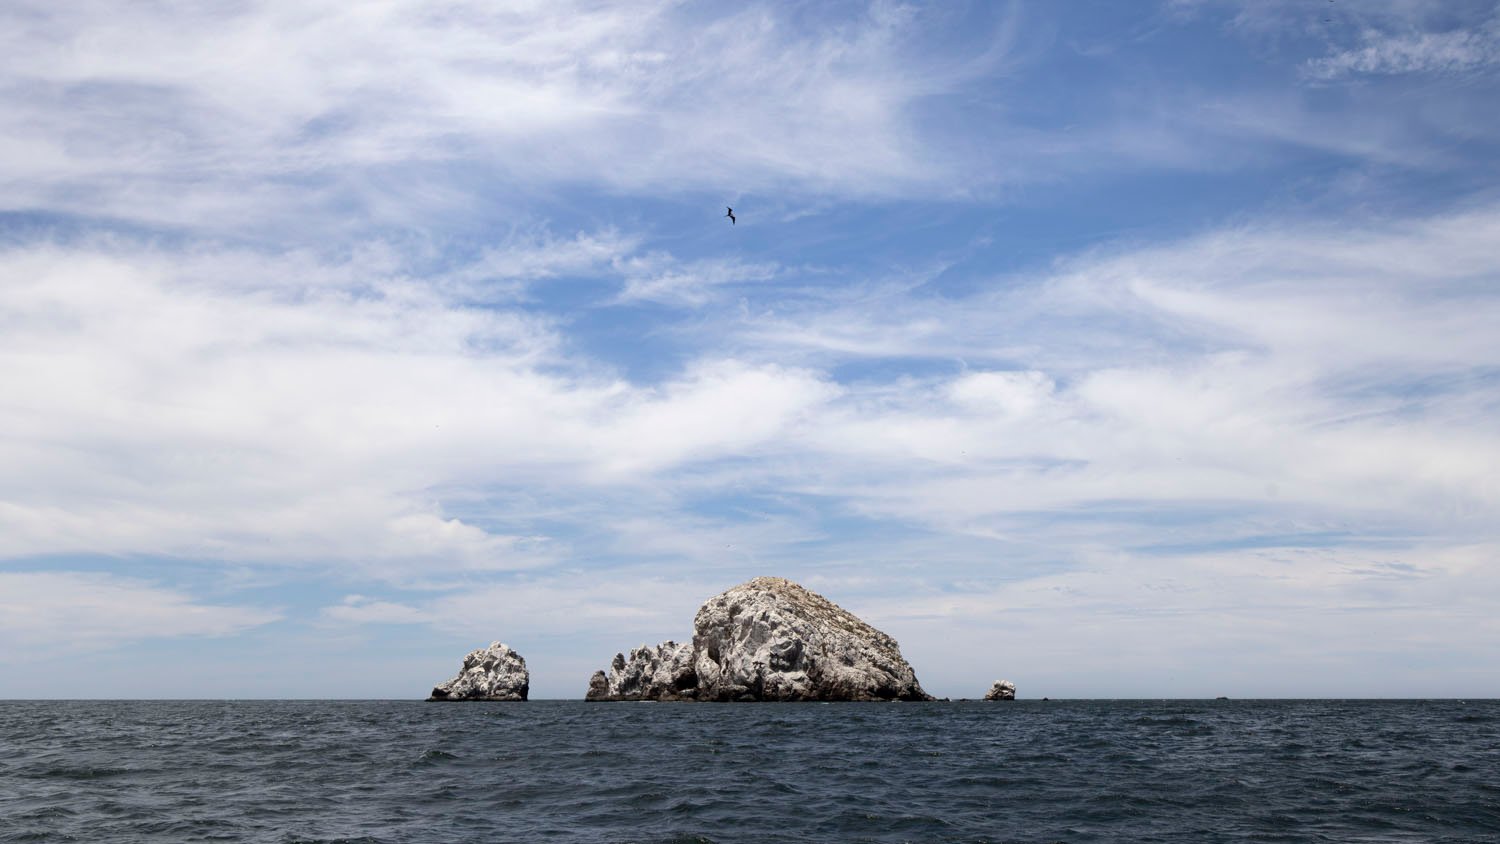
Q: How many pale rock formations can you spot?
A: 3